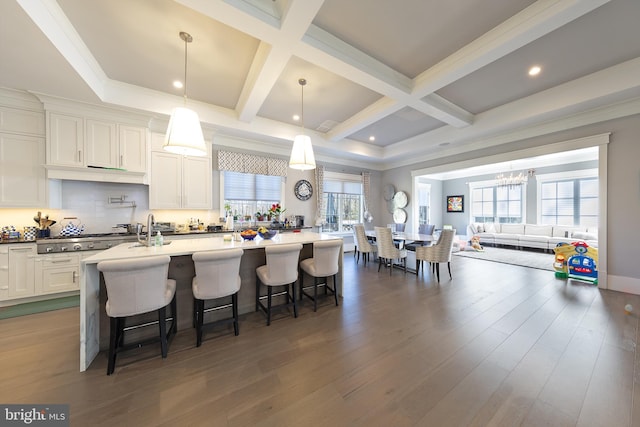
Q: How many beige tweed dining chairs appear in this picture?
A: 3